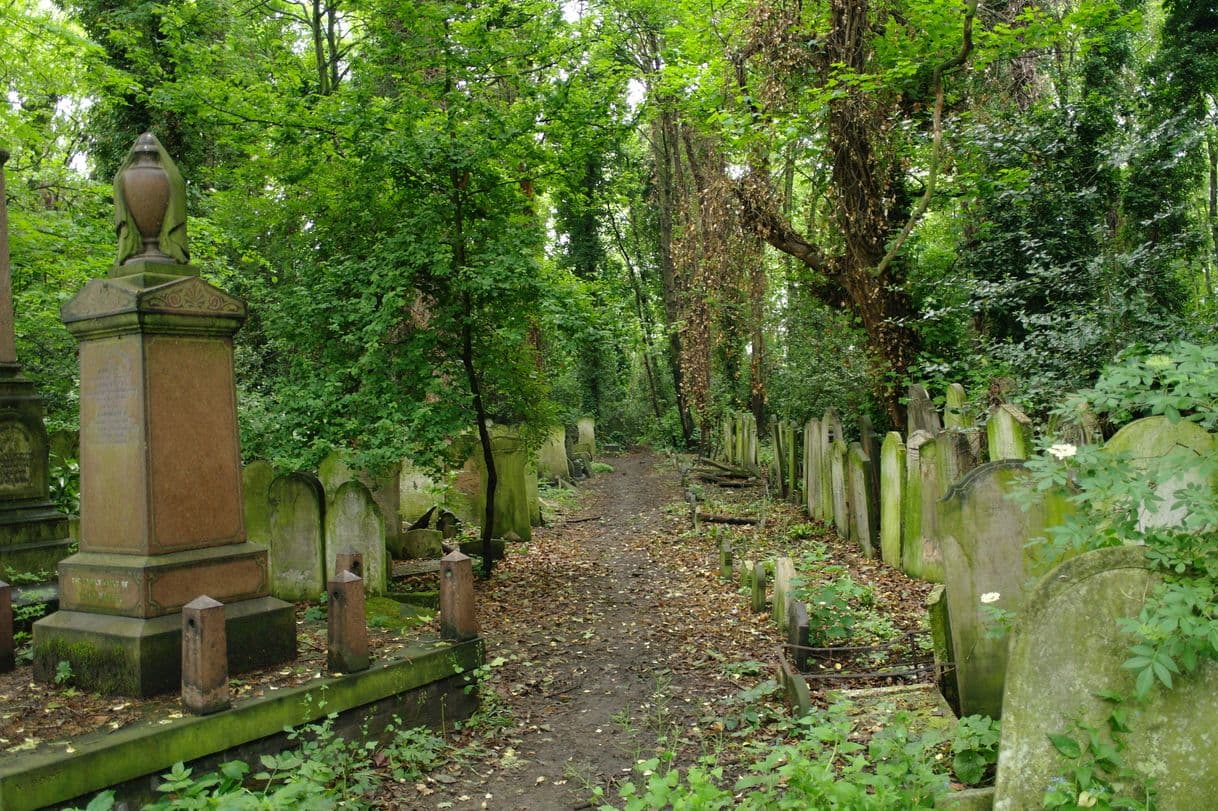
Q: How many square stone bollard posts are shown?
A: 5